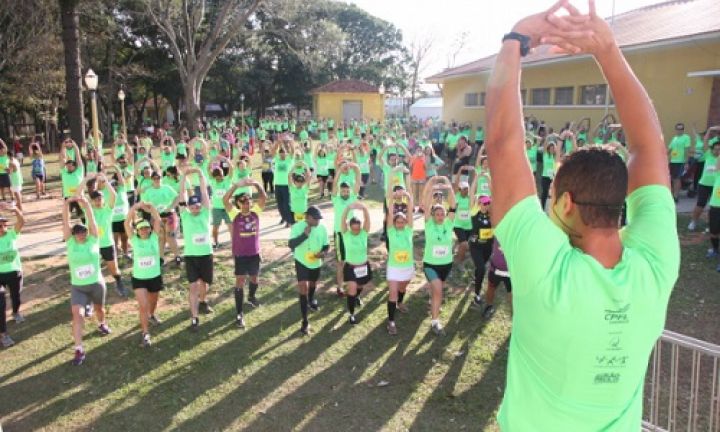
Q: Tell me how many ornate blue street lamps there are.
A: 0